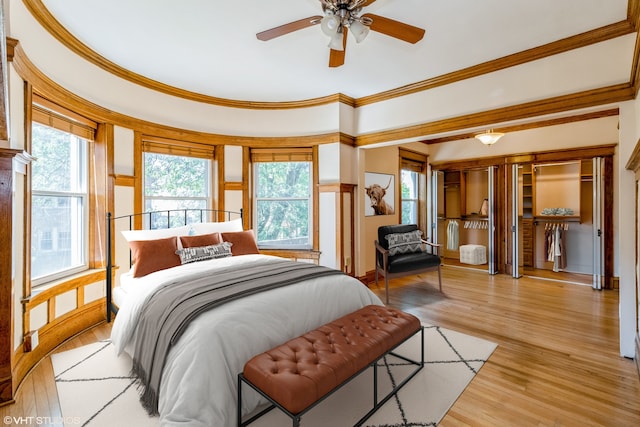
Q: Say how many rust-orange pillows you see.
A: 3